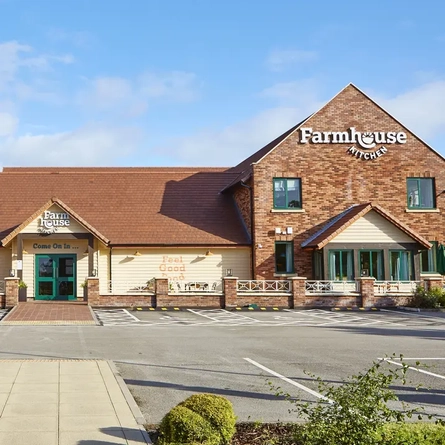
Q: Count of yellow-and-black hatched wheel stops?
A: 3